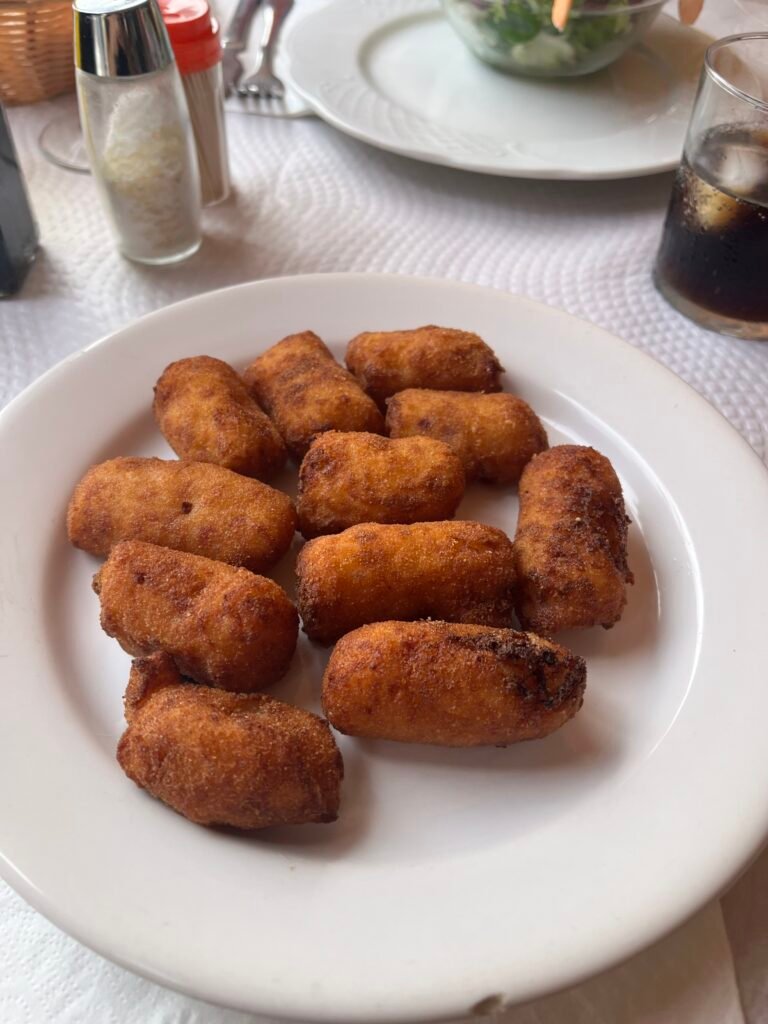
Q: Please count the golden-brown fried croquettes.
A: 11